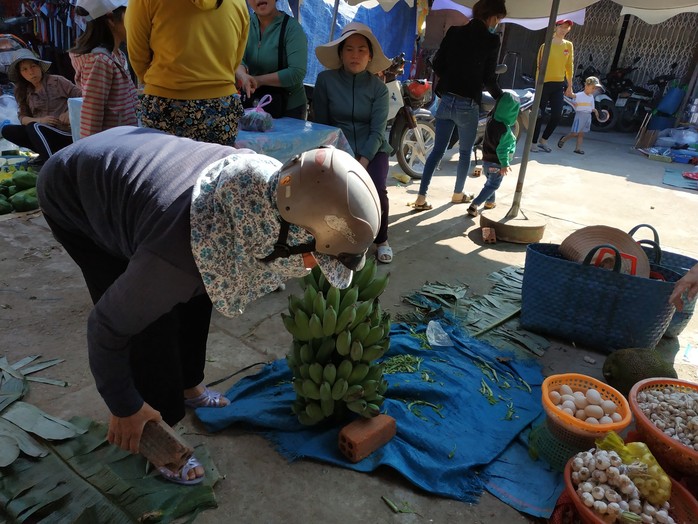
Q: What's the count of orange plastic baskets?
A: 3